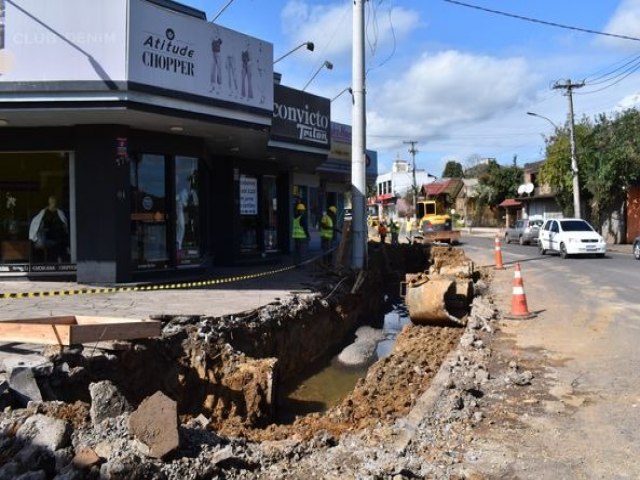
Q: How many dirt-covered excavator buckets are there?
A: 1